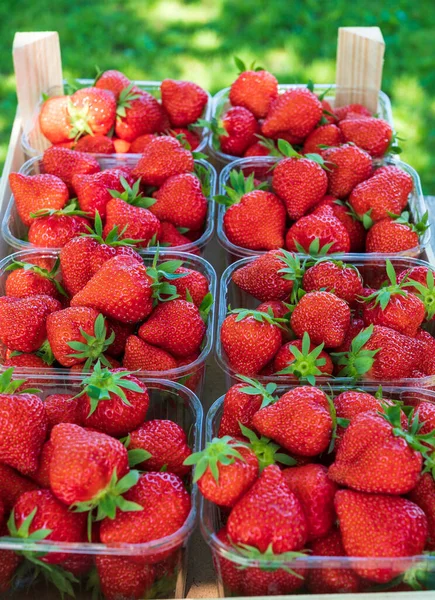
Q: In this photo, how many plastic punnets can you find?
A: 8